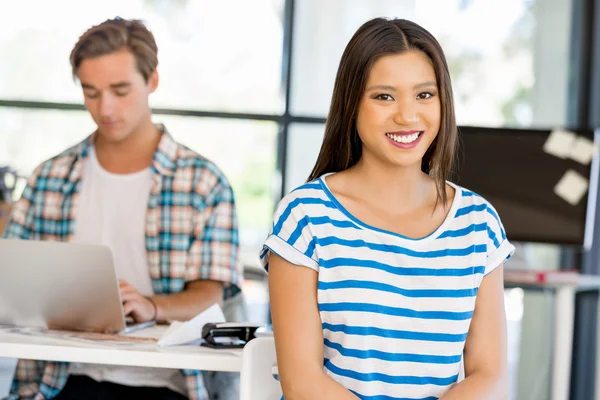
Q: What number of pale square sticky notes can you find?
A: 3